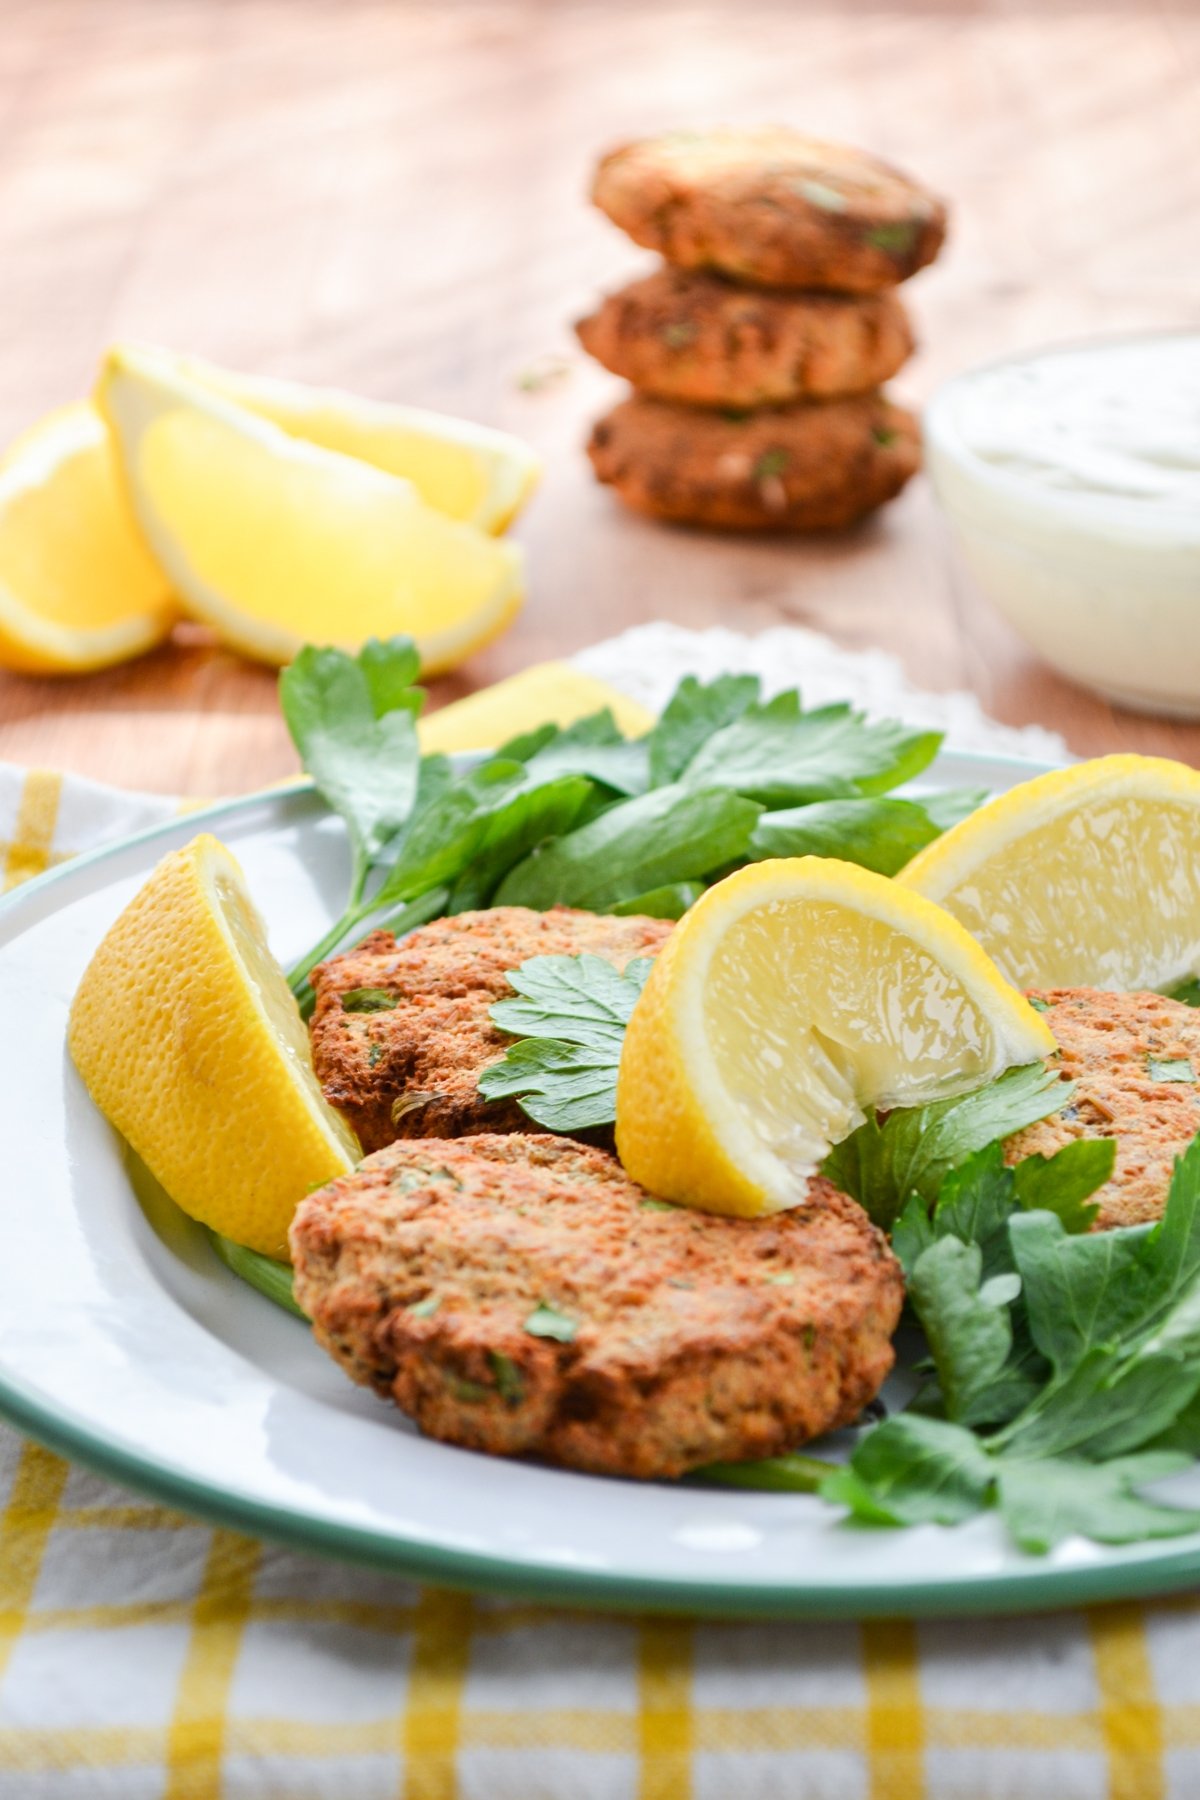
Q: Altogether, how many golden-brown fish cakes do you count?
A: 6